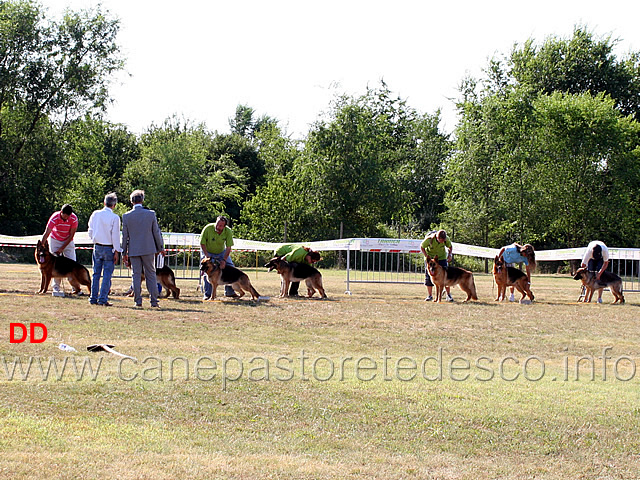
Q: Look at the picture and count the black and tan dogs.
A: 7